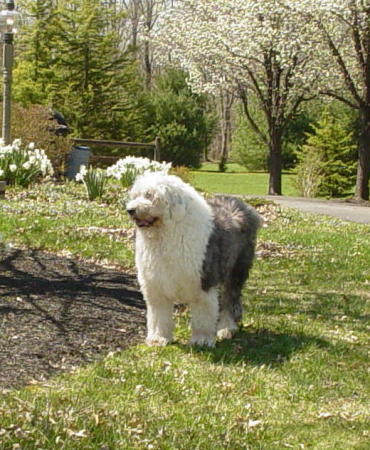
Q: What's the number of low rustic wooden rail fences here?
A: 1